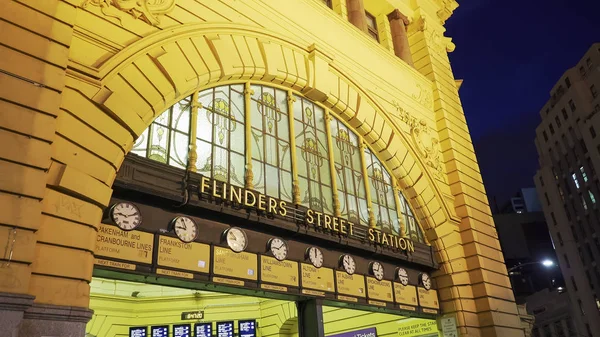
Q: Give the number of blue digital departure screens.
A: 6